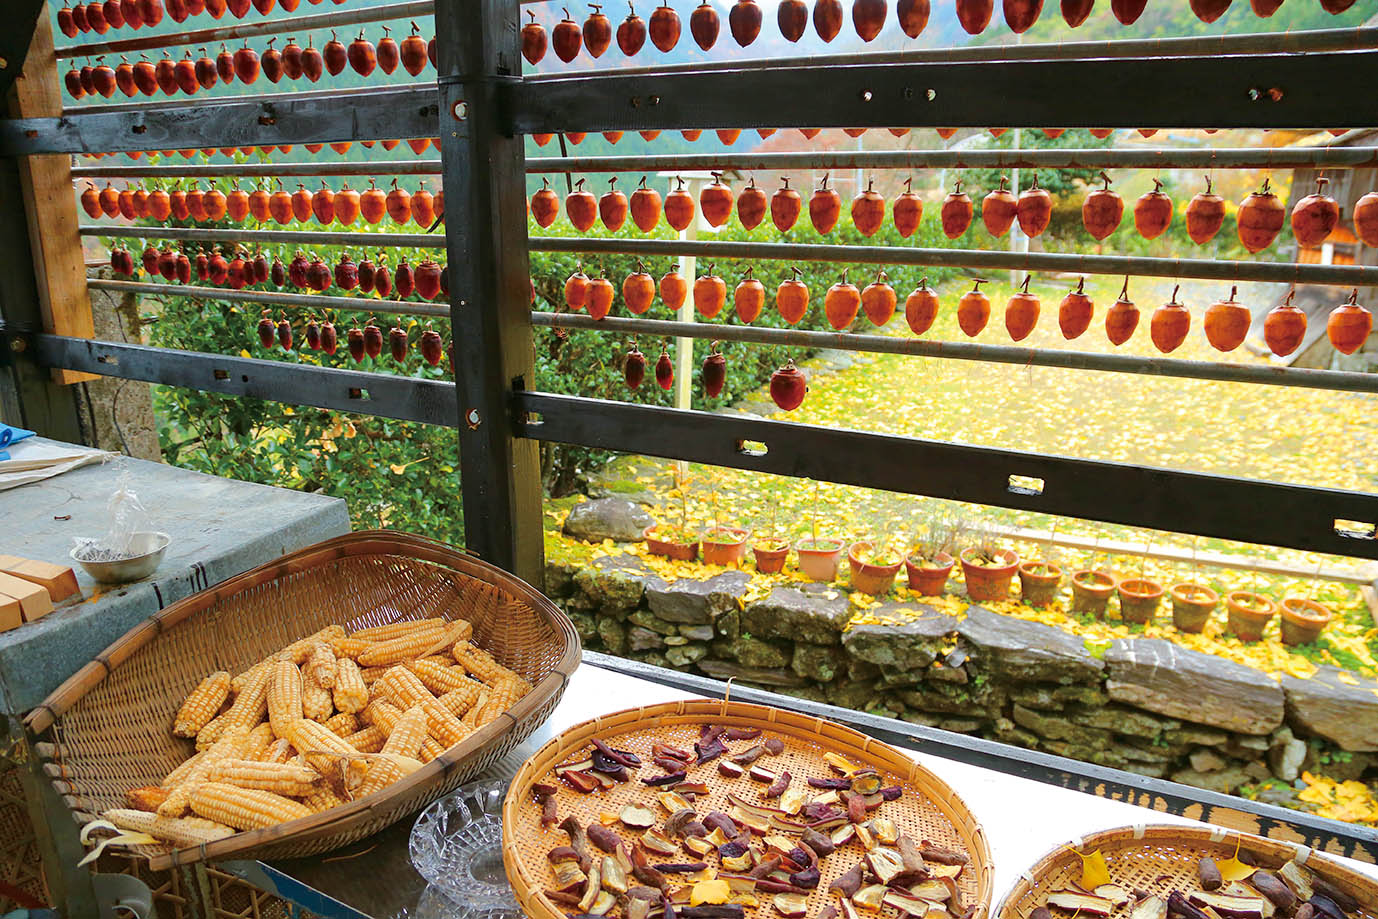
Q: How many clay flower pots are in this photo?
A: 13